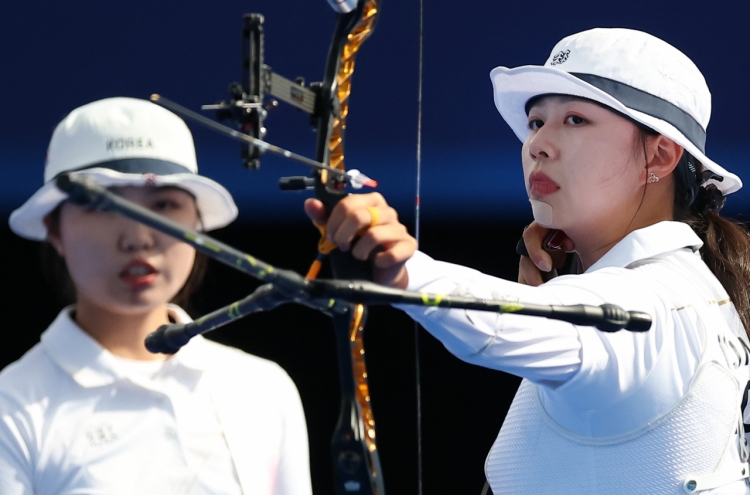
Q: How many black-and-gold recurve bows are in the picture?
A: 1